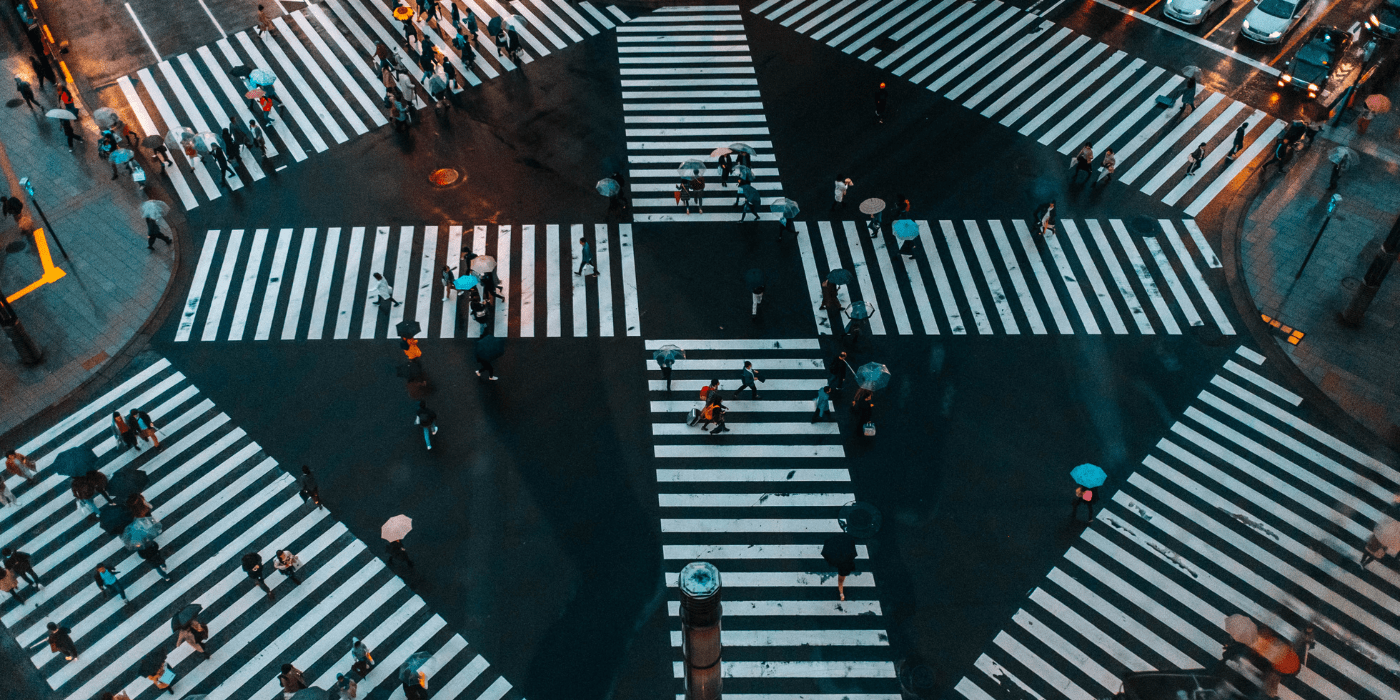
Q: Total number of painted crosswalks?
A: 8